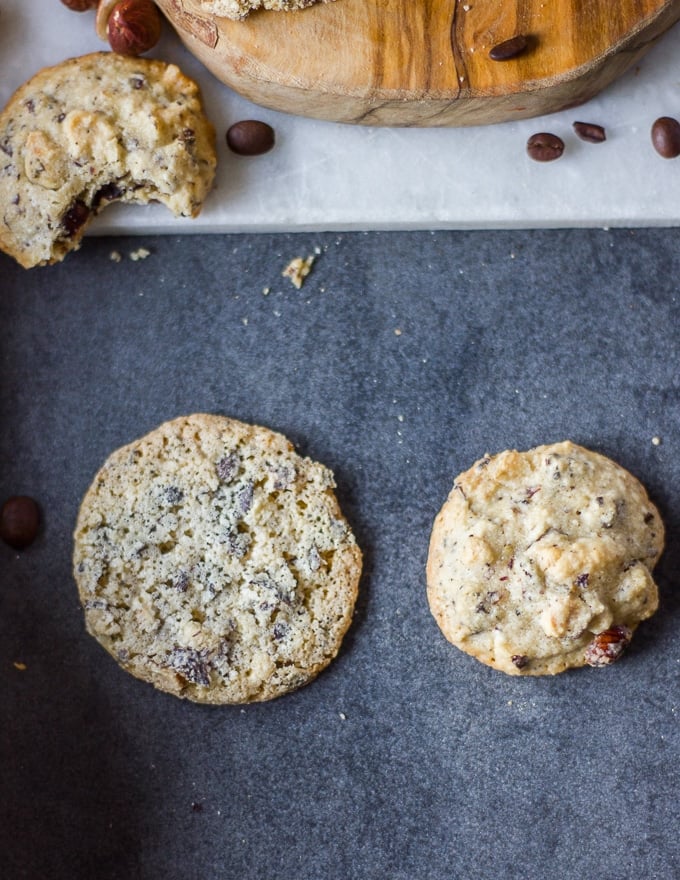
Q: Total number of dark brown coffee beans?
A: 6